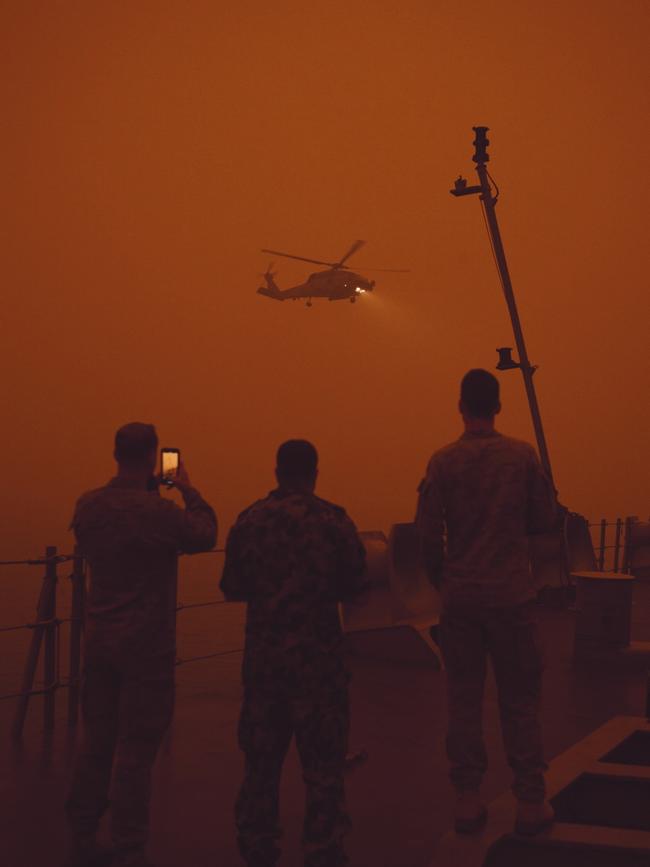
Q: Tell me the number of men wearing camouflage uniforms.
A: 3